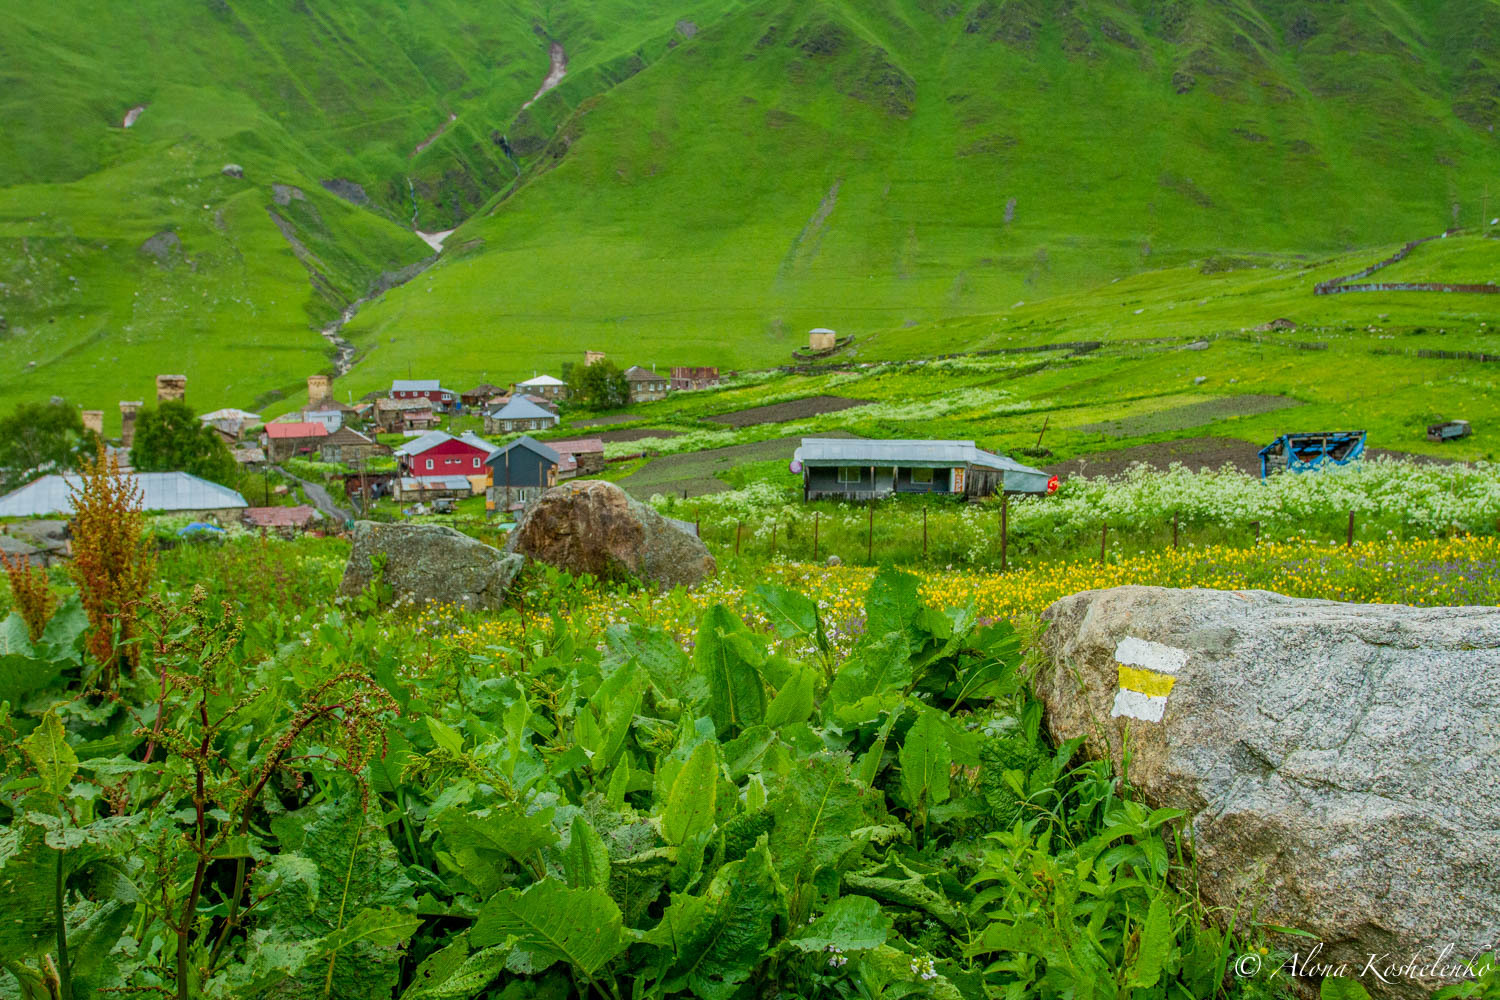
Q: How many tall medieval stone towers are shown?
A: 5